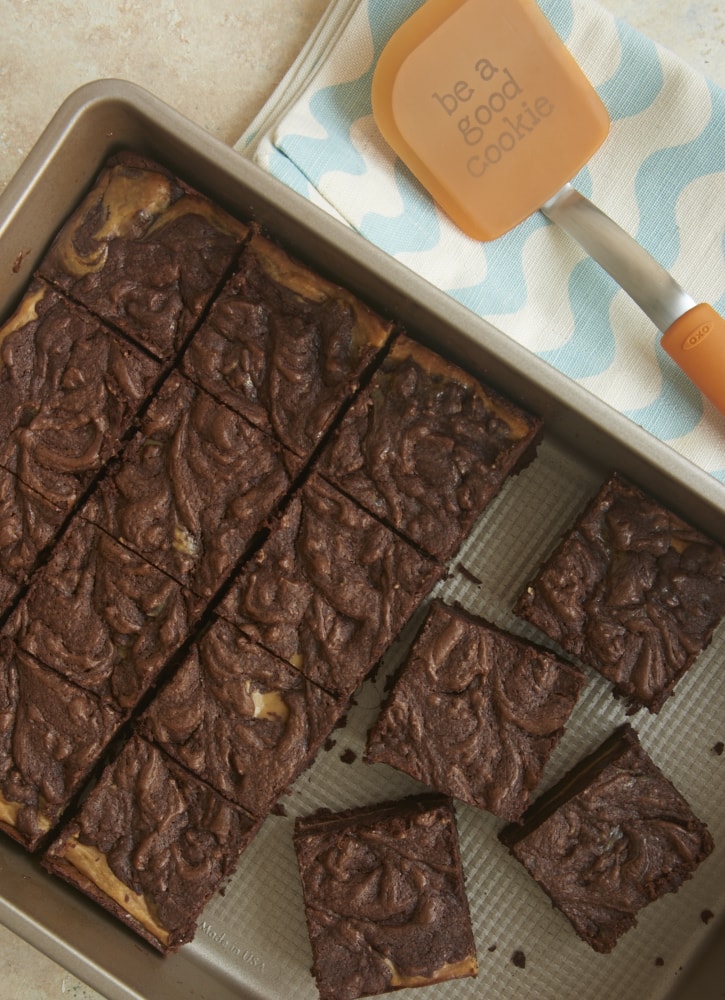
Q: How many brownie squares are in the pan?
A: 15